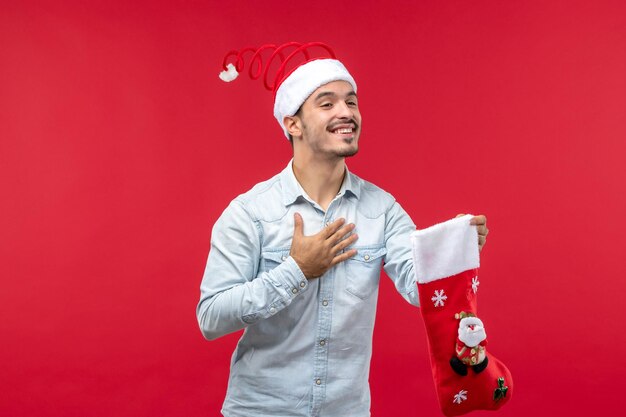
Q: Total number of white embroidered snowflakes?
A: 3